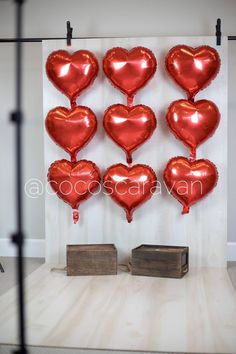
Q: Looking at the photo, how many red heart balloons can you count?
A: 9